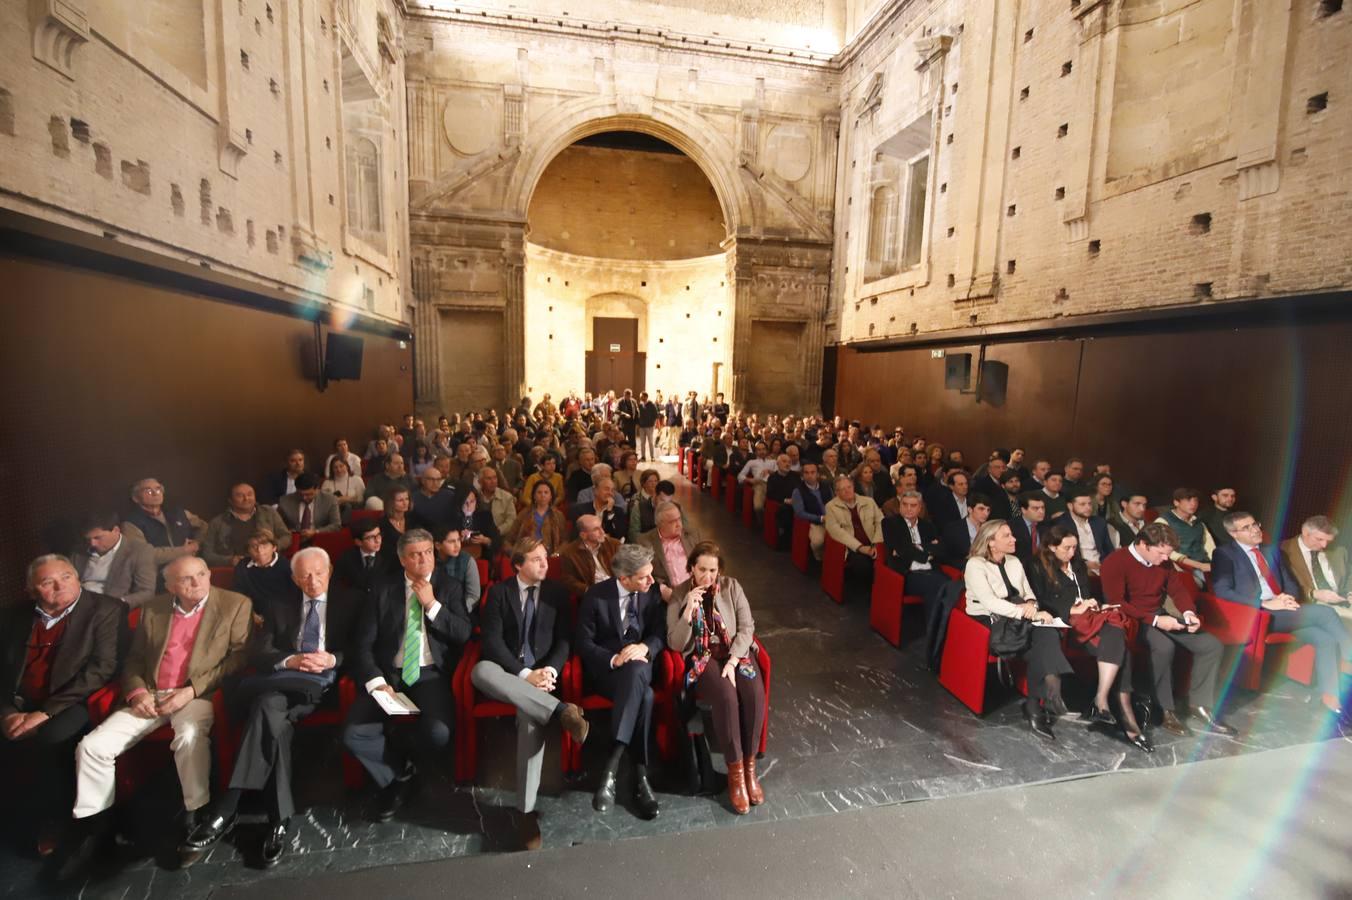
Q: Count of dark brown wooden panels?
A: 2